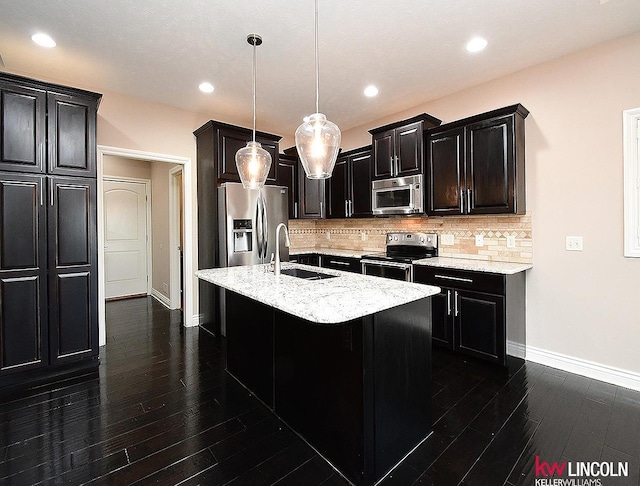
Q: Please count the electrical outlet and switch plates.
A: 6